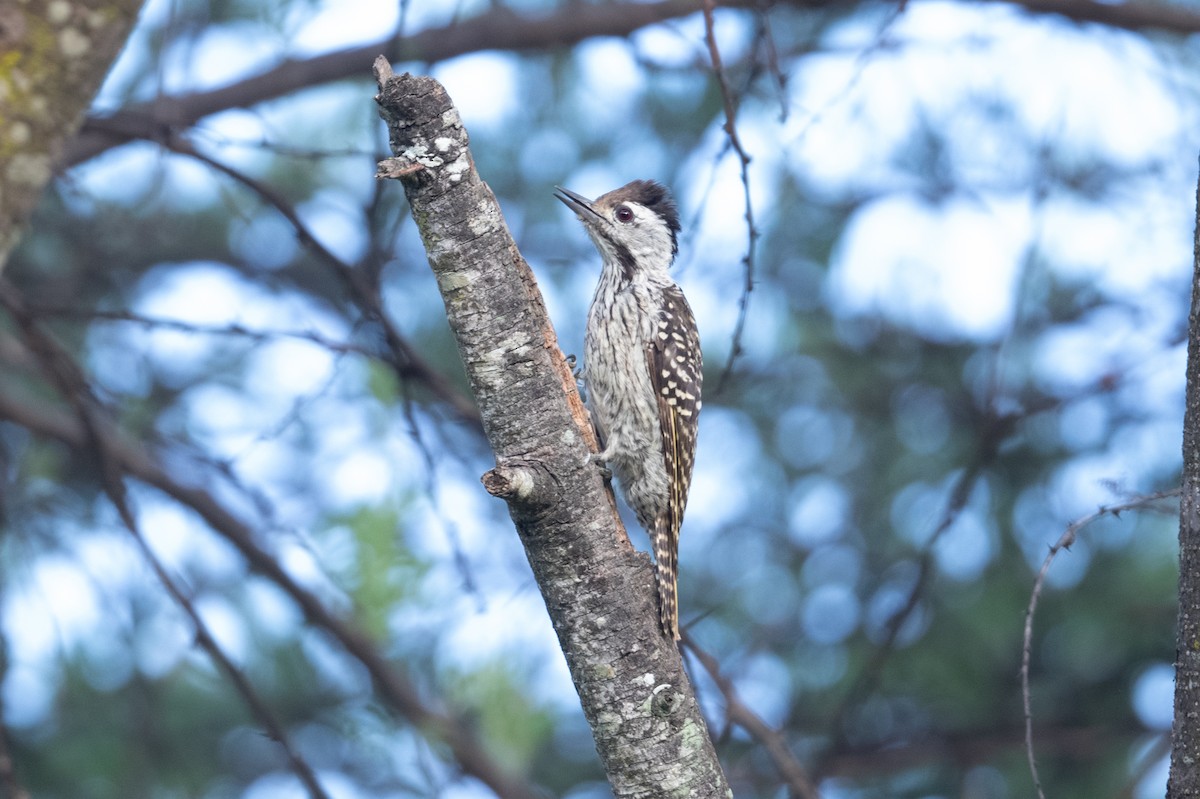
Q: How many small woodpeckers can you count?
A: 1